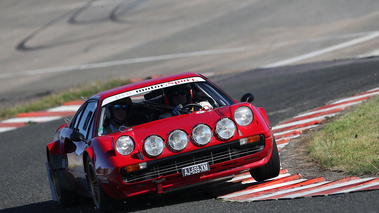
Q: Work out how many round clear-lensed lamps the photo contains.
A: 6